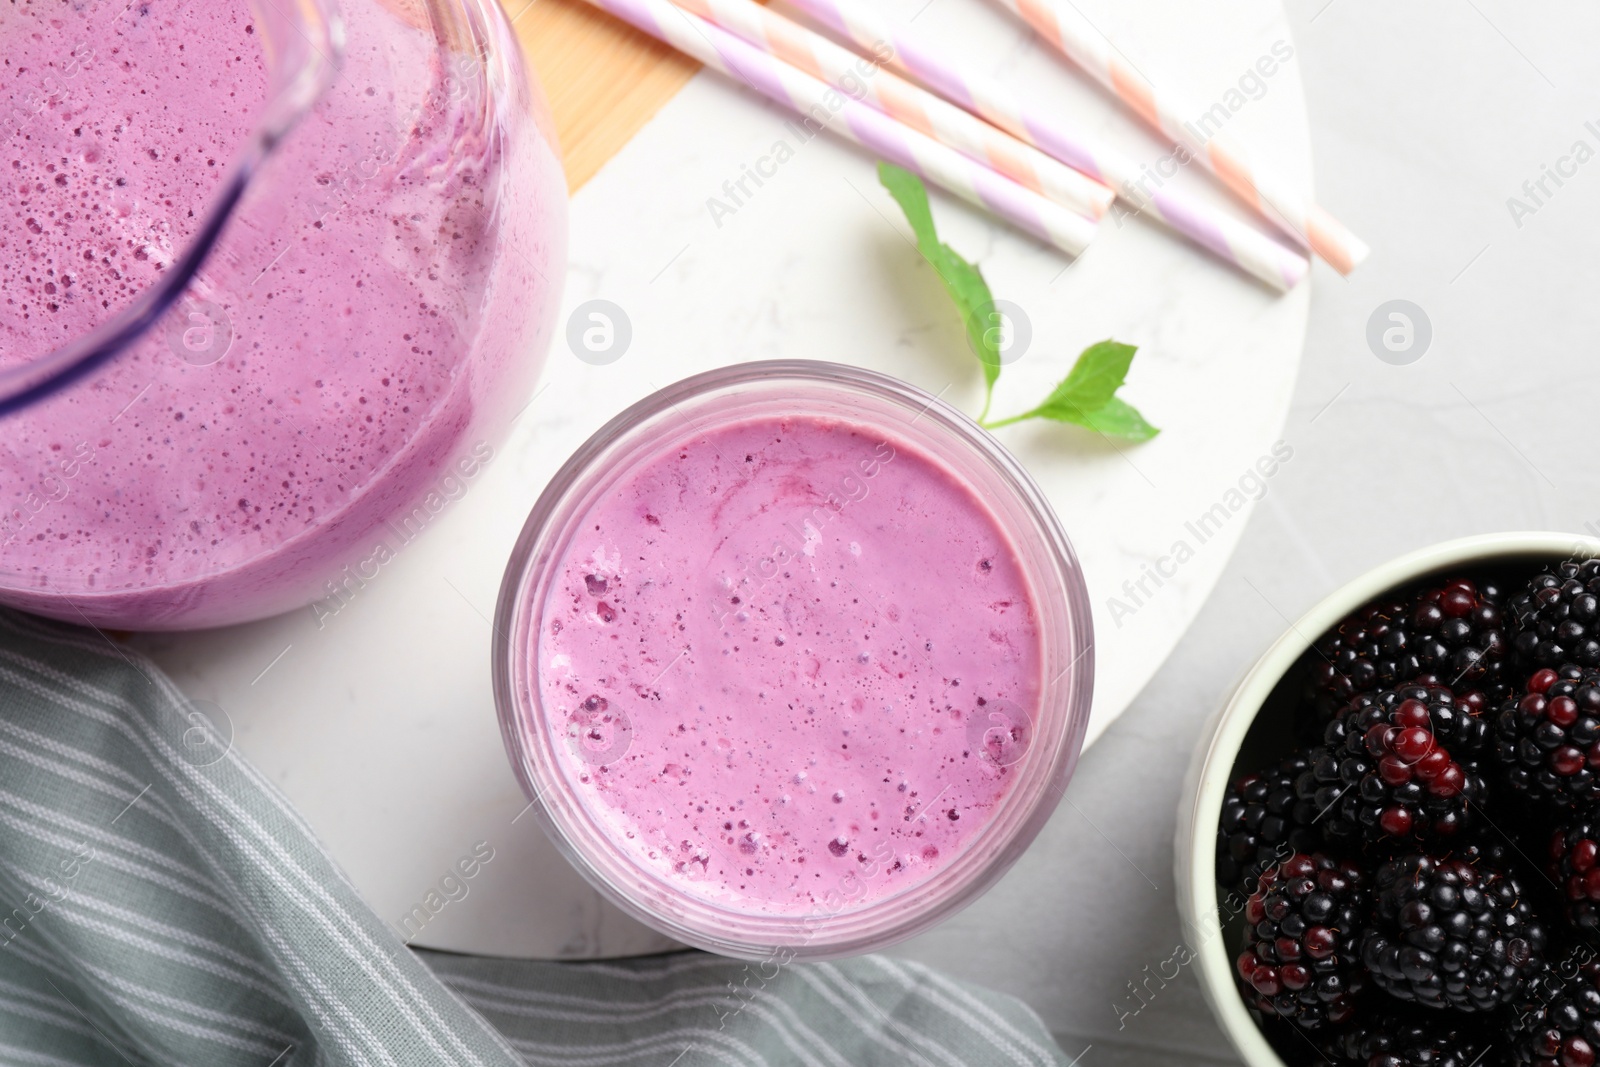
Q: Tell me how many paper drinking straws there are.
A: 4